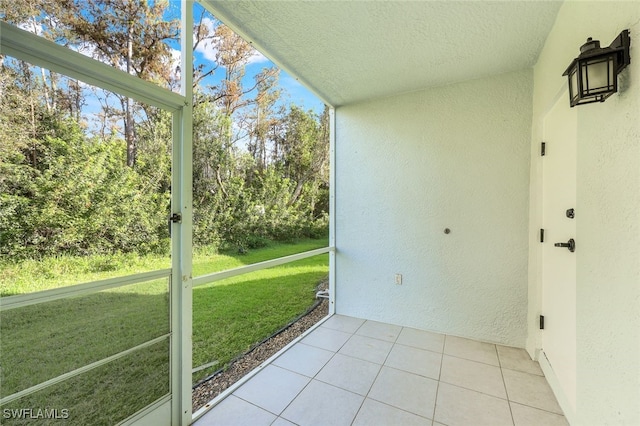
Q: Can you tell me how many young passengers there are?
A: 0